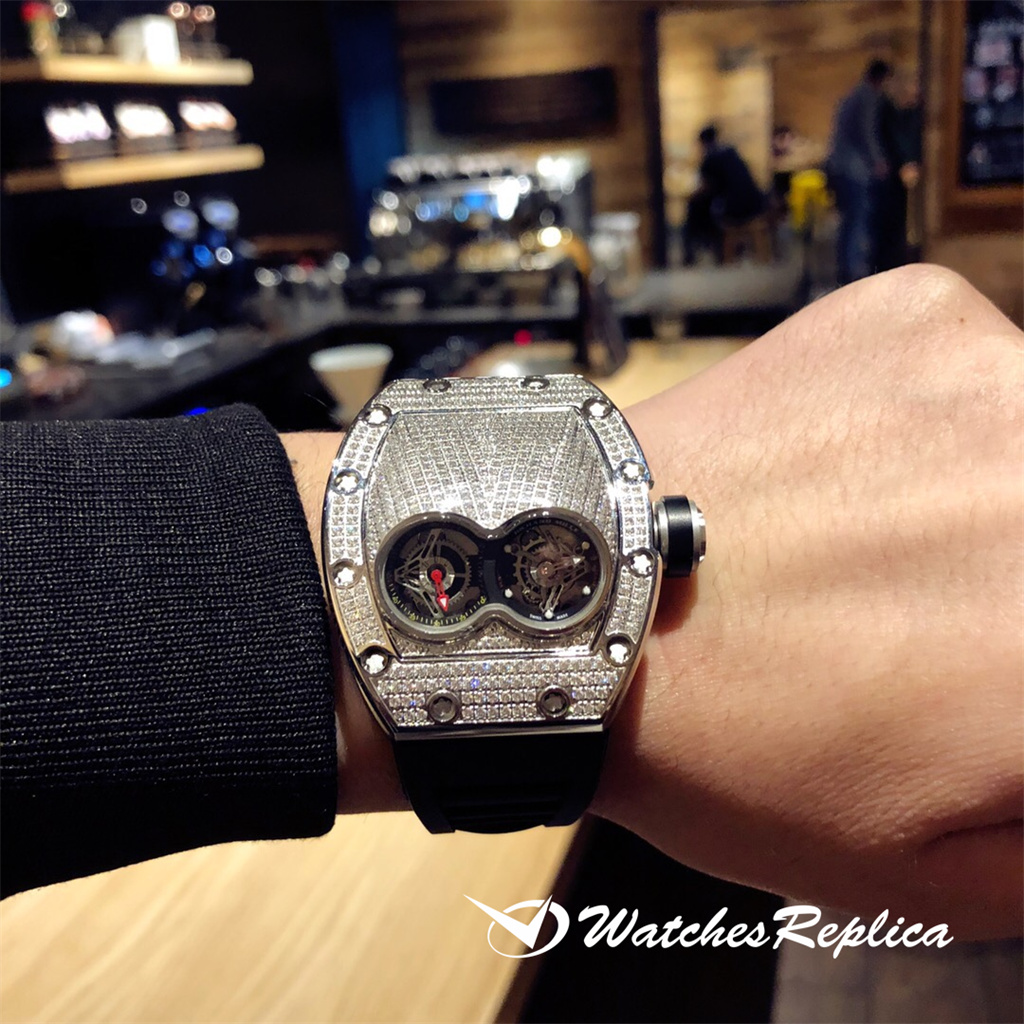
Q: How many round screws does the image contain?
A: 12